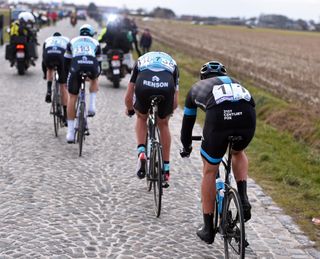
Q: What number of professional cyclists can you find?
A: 4